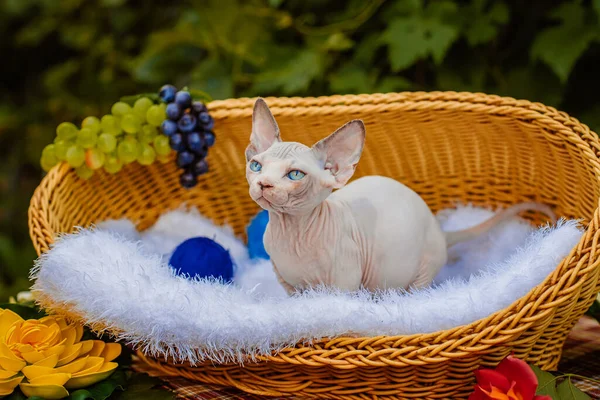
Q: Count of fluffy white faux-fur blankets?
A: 1